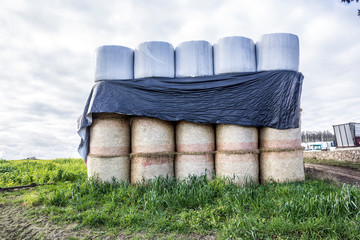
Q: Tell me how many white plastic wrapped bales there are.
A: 5